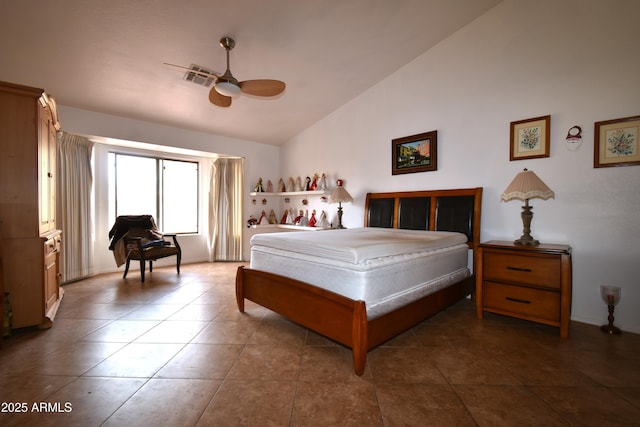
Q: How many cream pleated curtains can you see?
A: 2